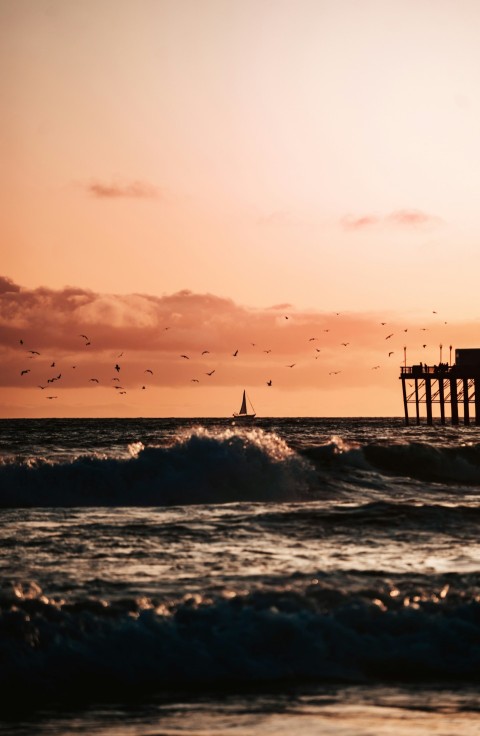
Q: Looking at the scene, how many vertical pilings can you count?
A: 7